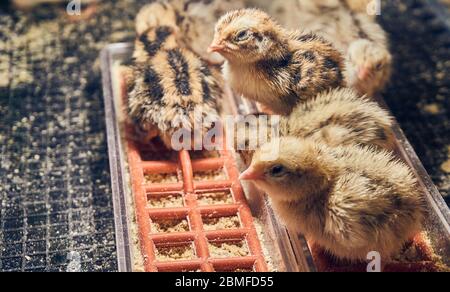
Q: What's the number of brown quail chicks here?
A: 2